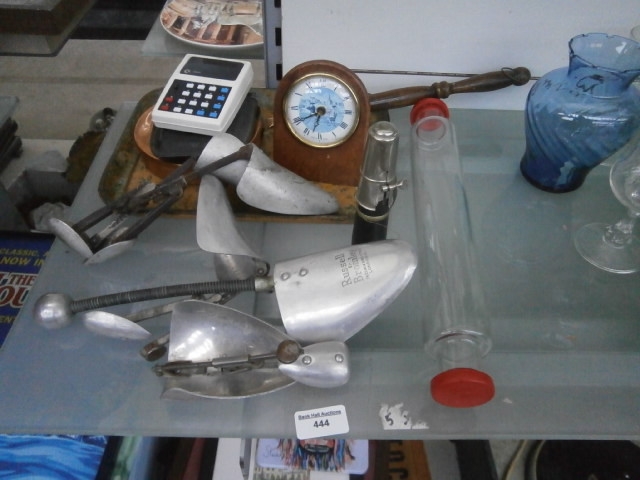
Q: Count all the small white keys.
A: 11